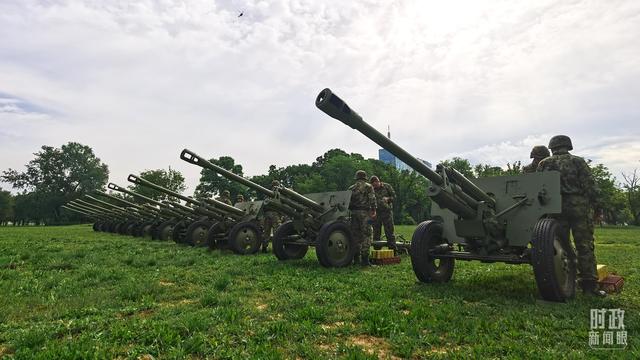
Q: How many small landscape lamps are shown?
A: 0